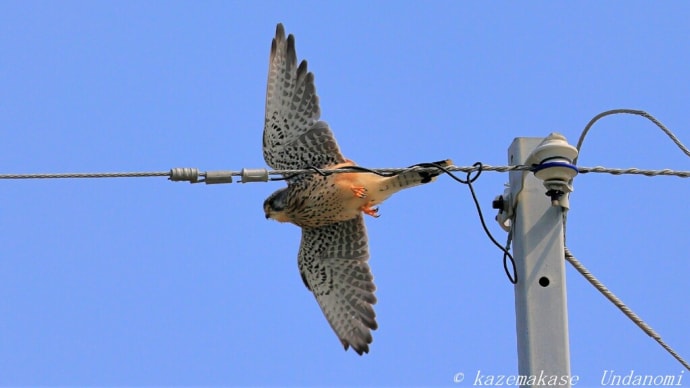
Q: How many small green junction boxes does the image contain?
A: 0